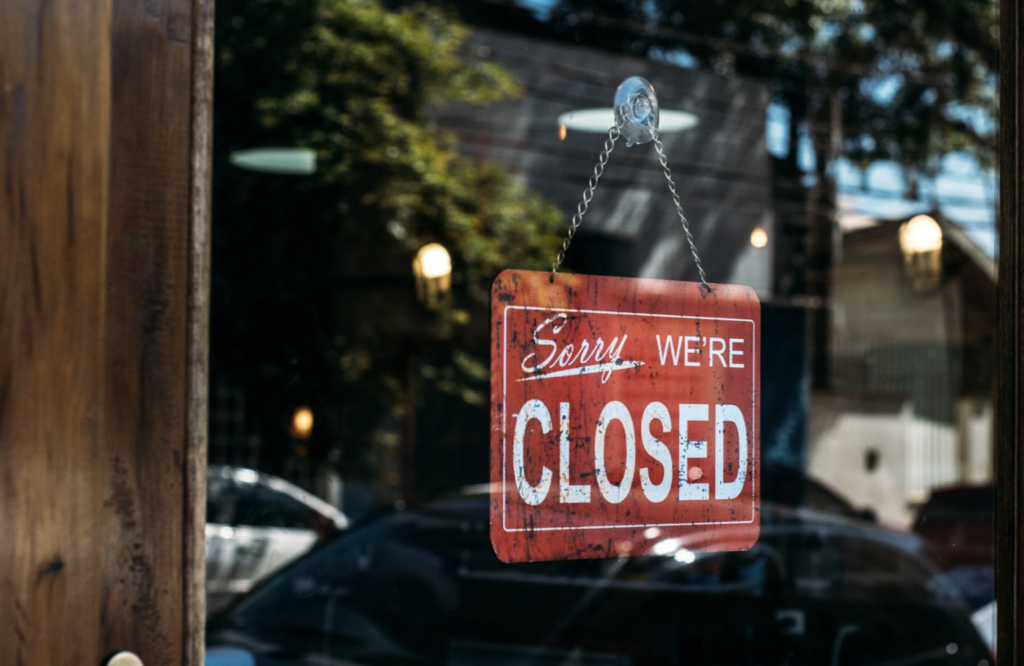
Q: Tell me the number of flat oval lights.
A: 2